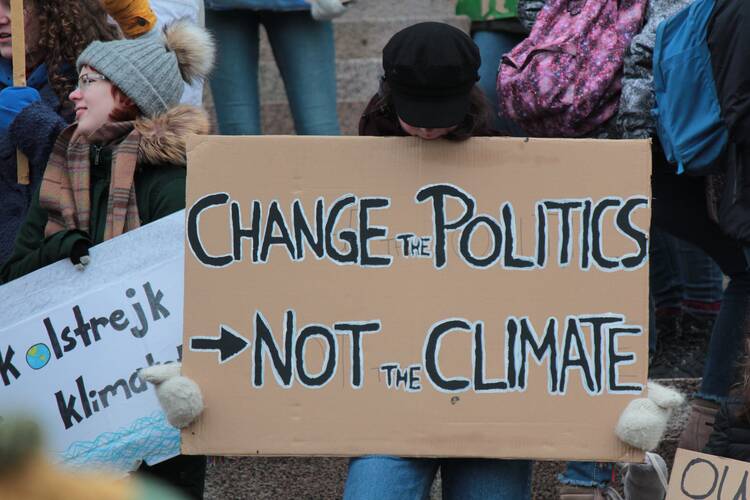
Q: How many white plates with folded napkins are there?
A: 0